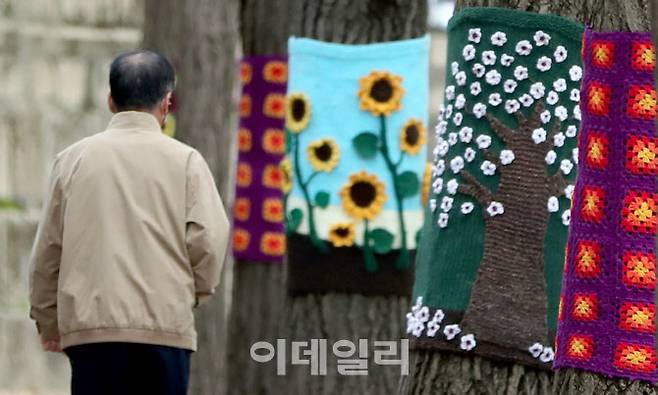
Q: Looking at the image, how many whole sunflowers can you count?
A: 6